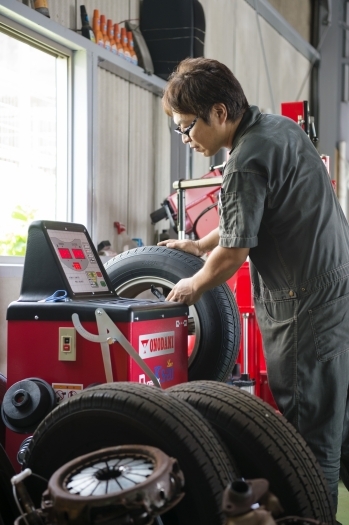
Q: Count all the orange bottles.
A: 6